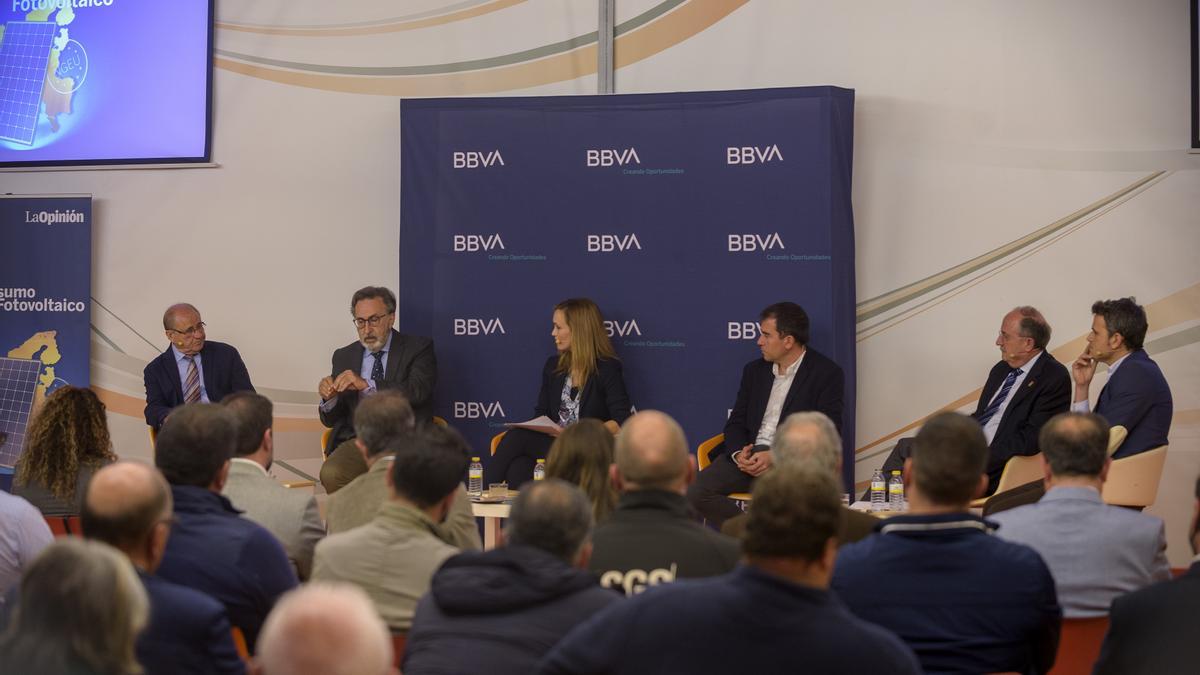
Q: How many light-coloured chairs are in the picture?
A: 2